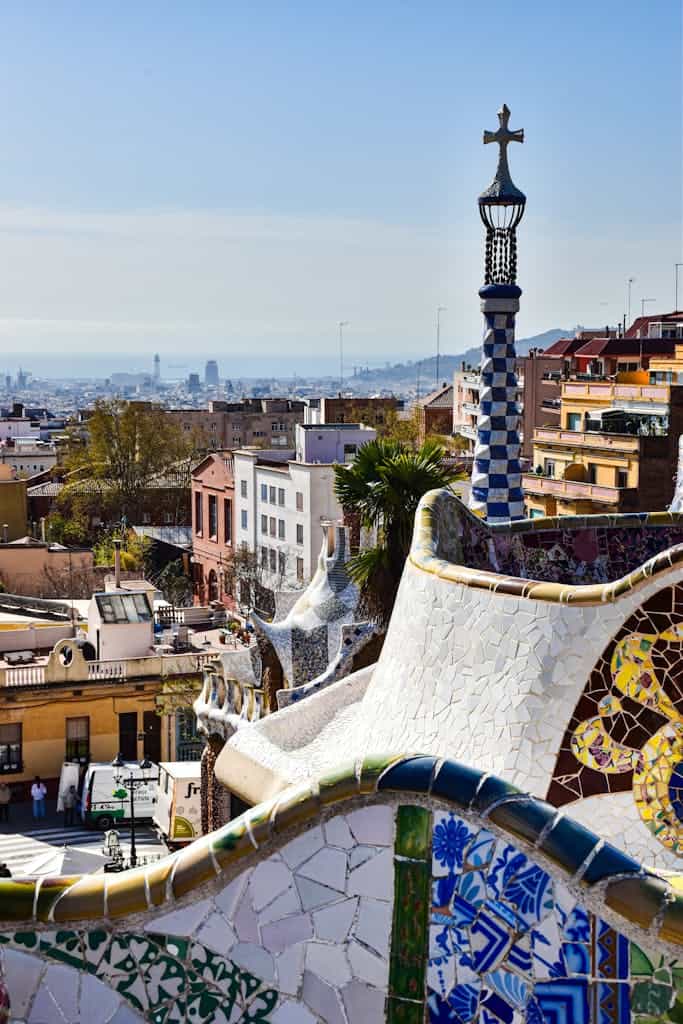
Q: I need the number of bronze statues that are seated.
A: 0